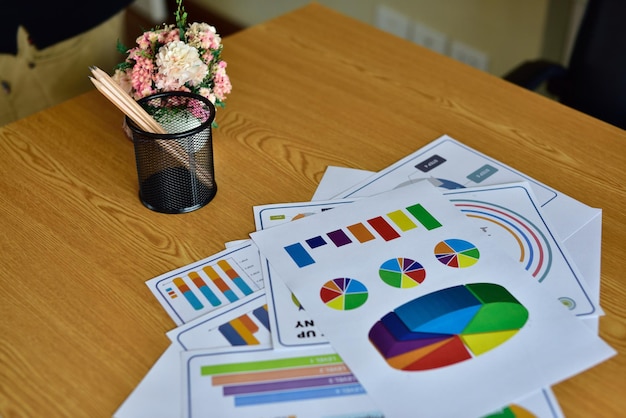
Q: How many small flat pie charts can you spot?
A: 3